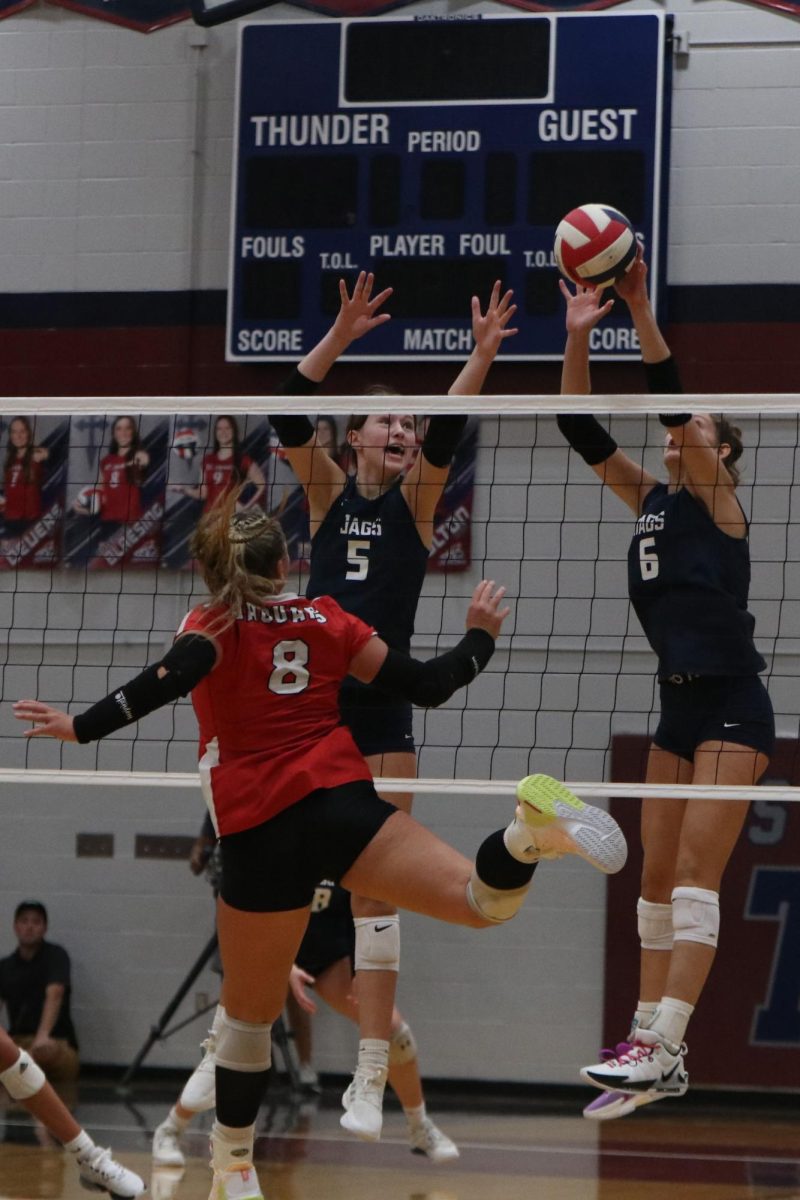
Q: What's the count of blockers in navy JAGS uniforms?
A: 2